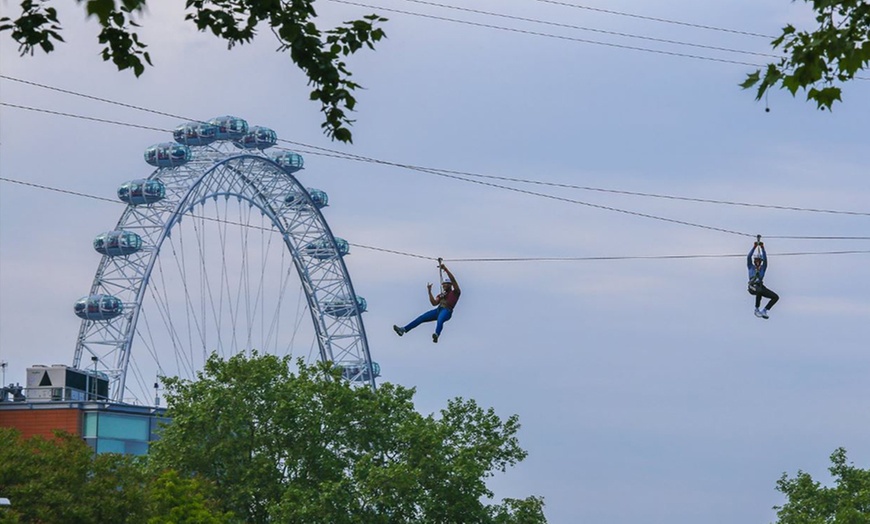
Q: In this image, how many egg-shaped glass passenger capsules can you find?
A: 12